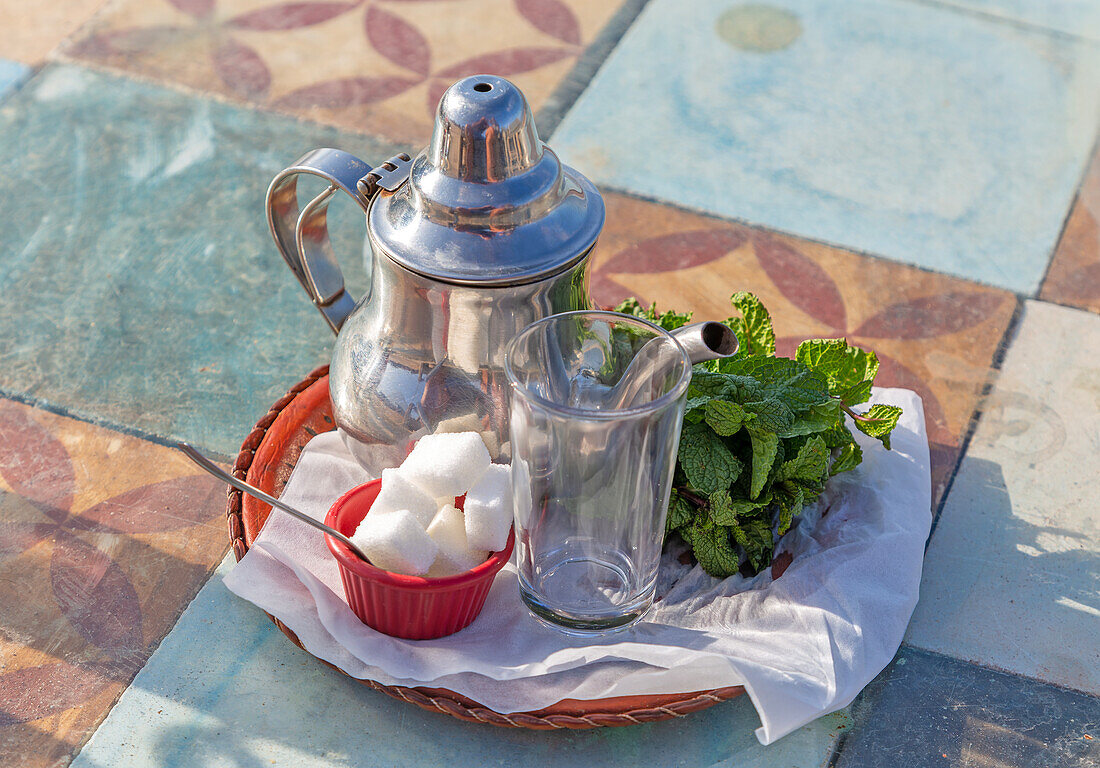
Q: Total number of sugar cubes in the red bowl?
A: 5